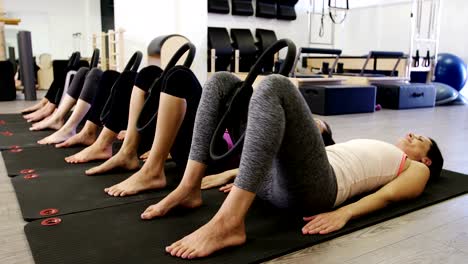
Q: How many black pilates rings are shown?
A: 5